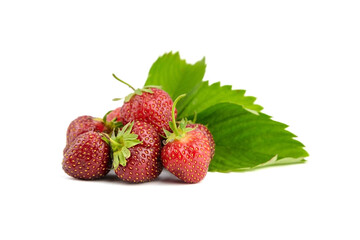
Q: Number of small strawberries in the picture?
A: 7